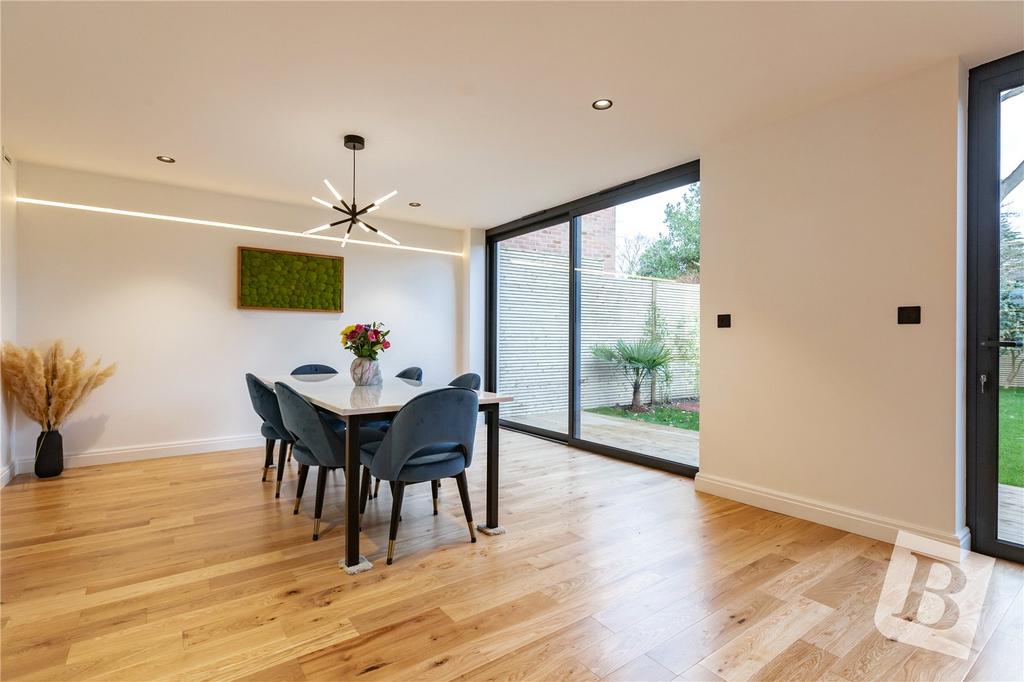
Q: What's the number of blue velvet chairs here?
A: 6